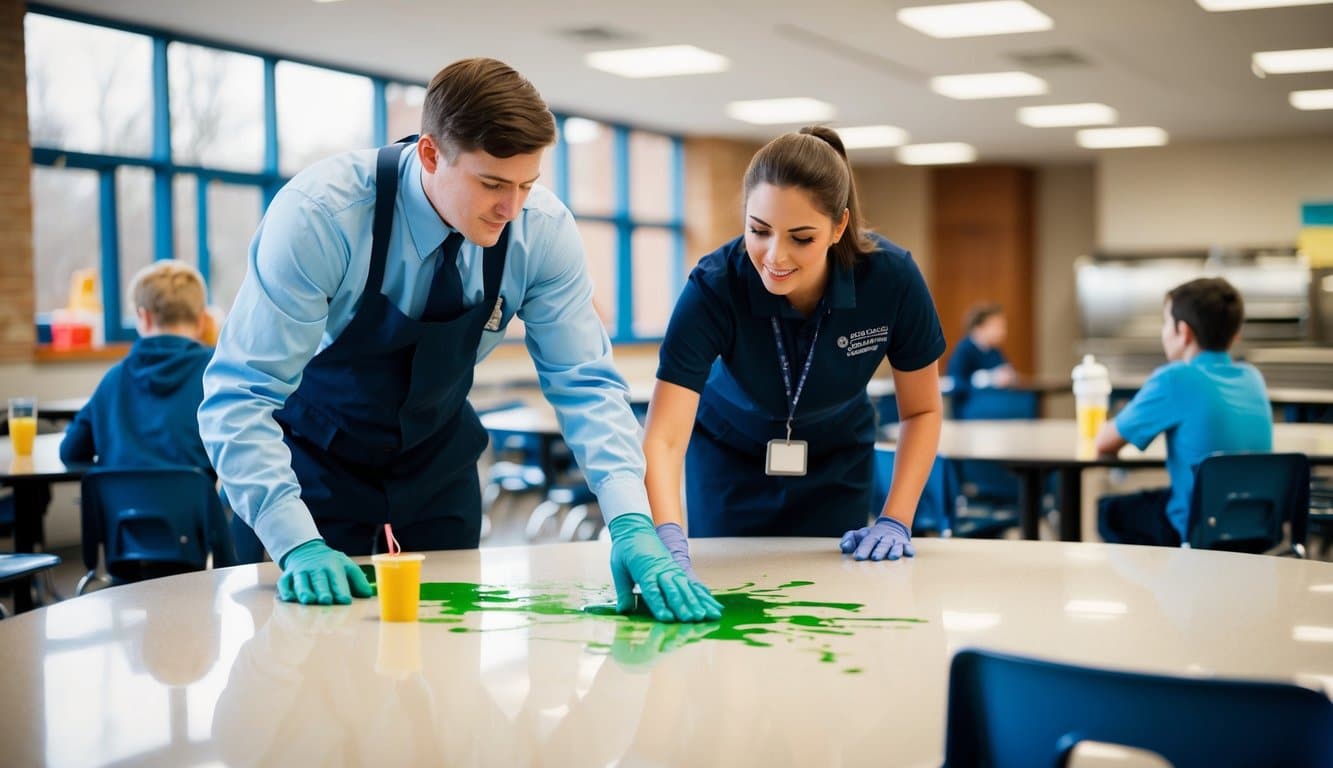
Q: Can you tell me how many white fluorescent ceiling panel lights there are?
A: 11